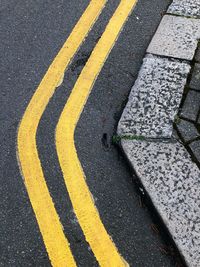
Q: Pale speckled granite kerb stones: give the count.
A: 4